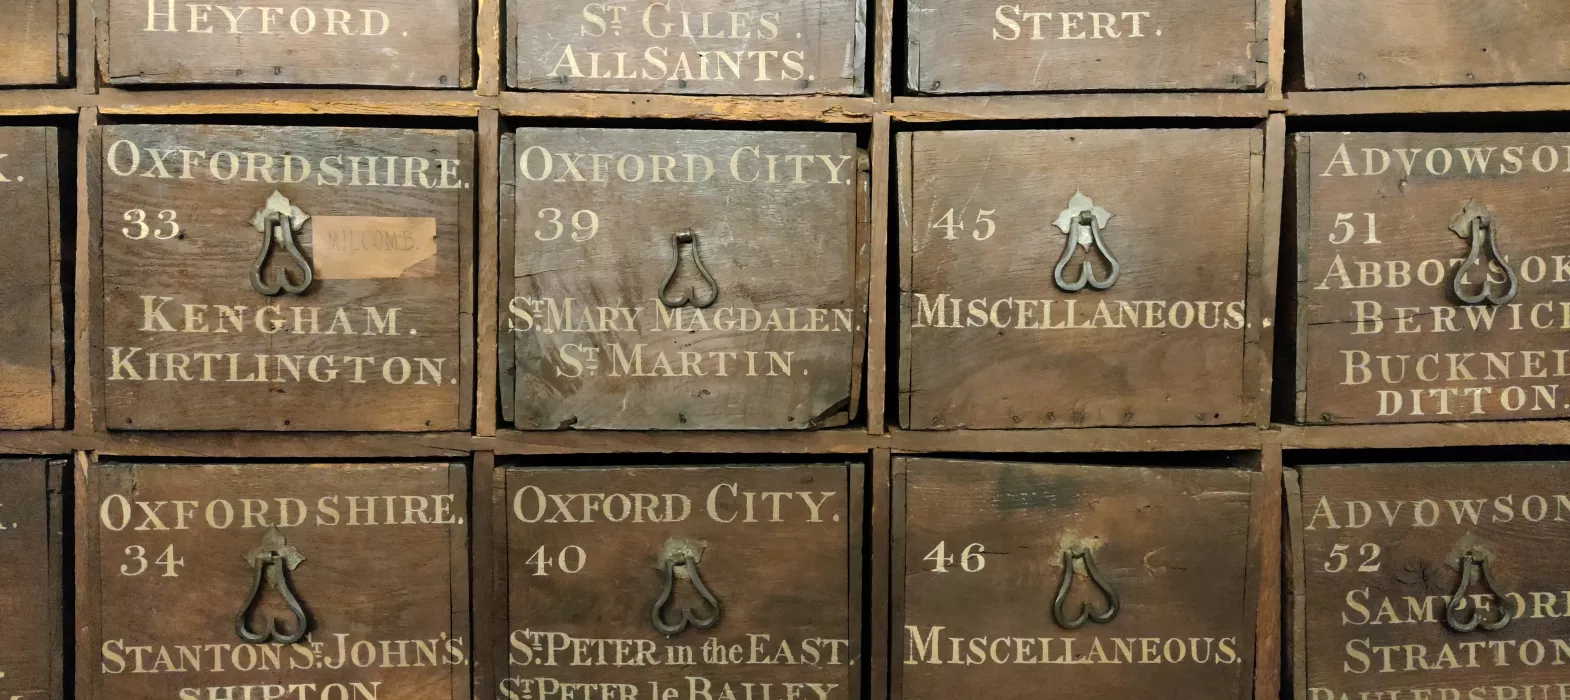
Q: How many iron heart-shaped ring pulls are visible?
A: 8